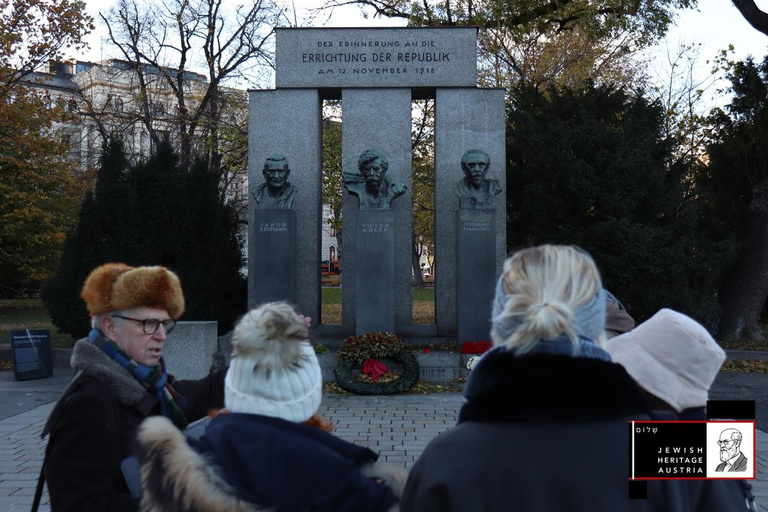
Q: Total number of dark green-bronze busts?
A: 3